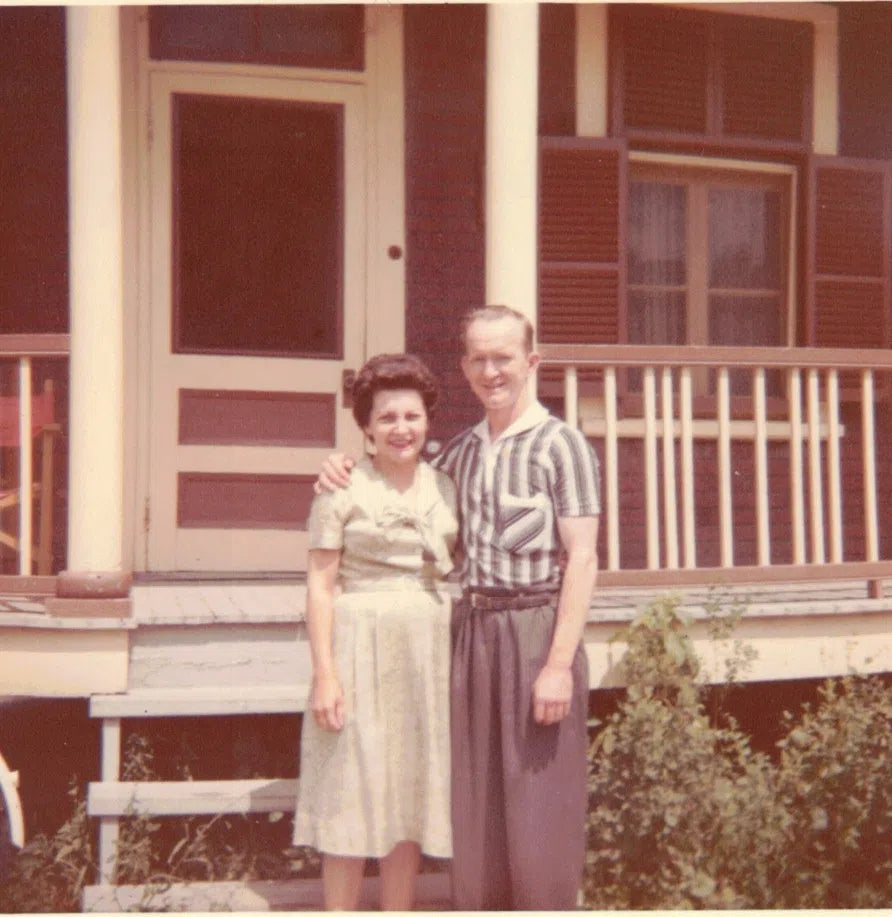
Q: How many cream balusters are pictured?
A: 12